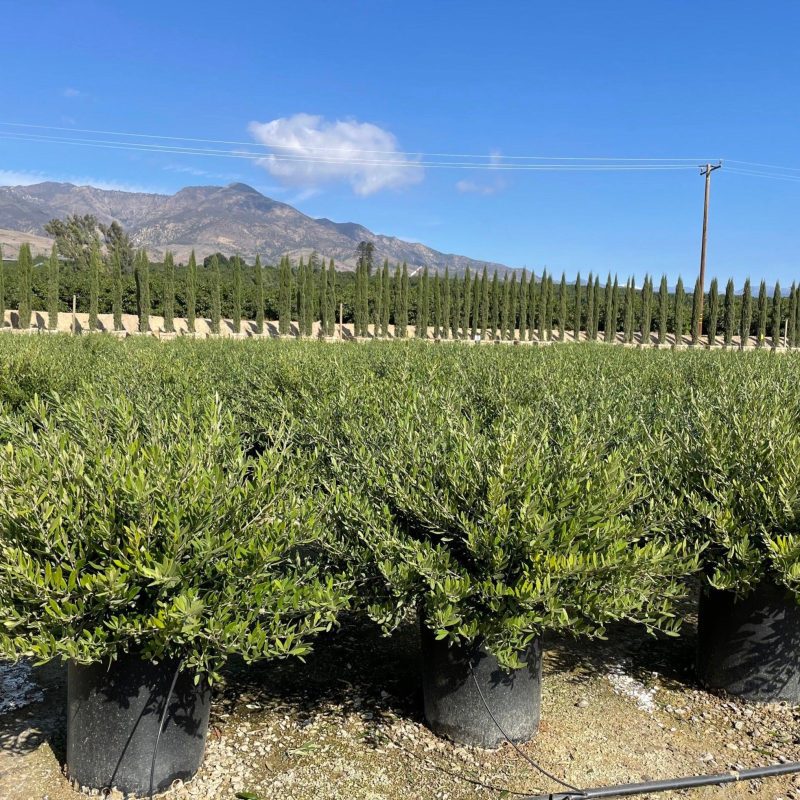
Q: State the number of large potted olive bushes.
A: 3